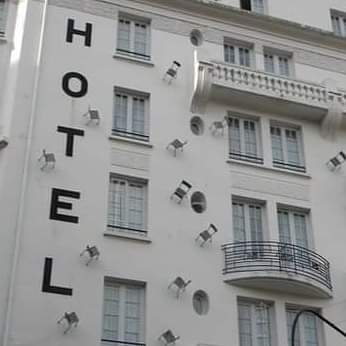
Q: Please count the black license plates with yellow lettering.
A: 0